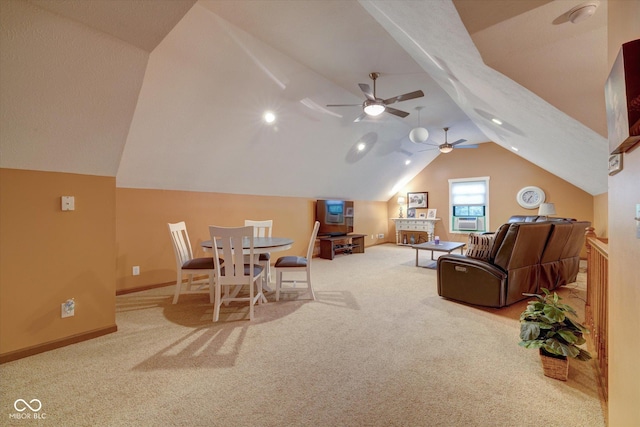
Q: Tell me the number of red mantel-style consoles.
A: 0